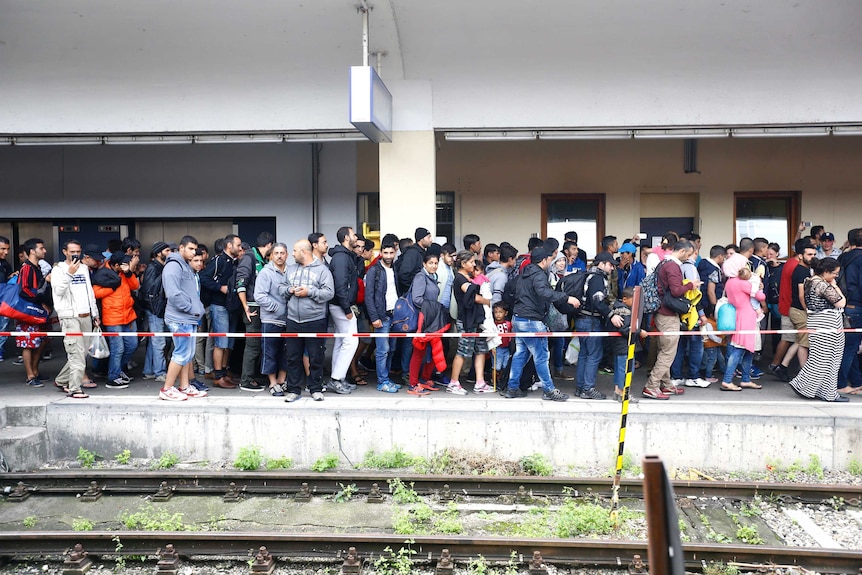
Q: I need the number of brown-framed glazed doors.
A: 2